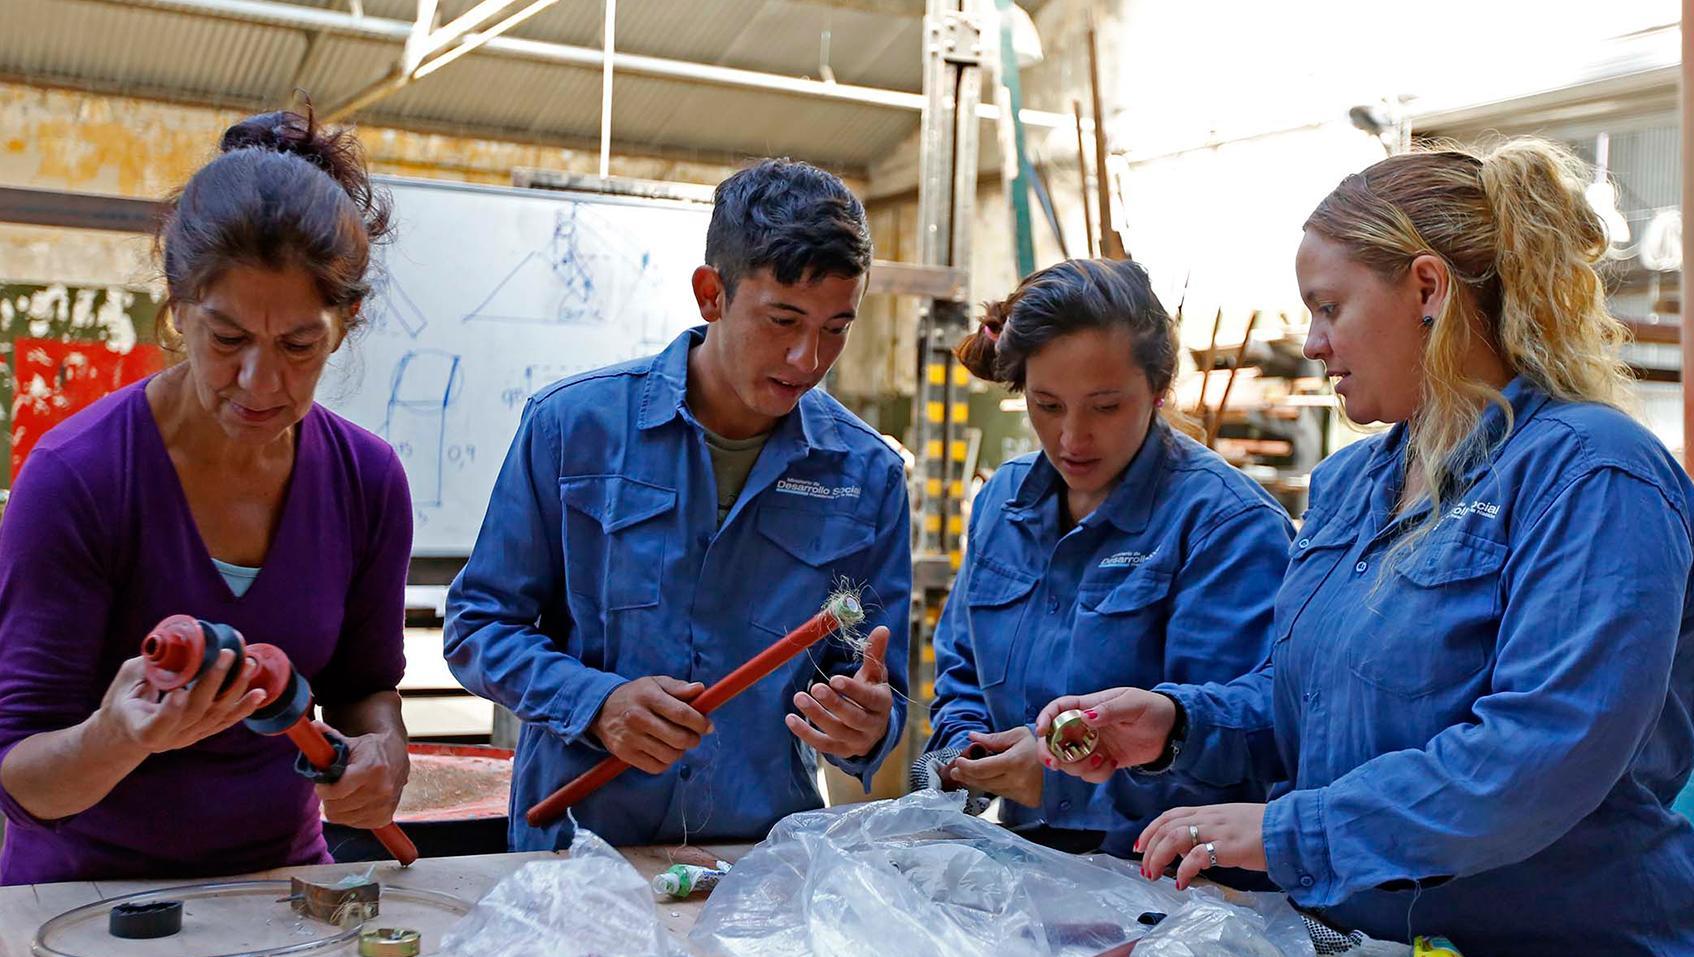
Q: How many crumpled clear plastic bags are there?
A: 3